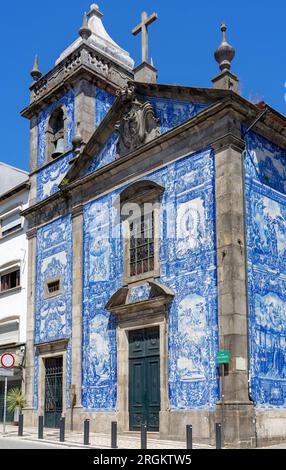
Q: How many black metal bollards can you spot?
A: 8